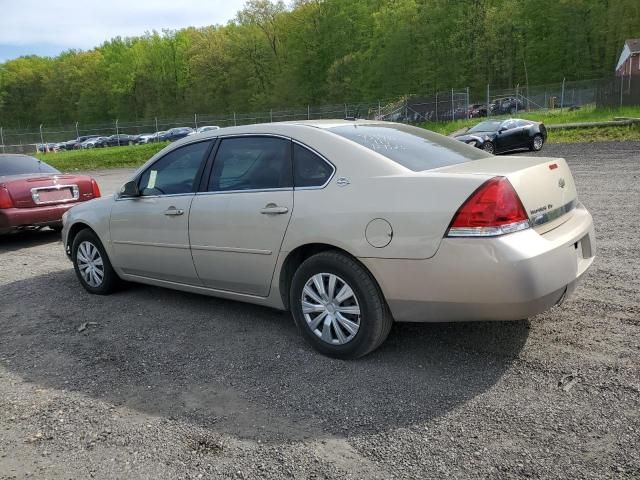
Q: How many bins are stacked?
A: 0